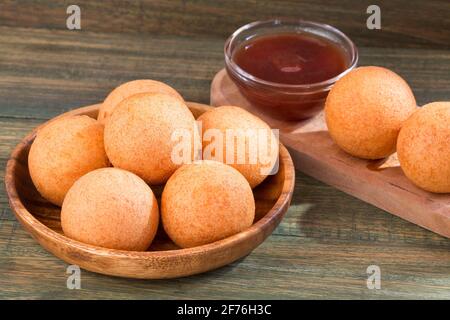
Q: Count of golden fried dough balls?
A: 8